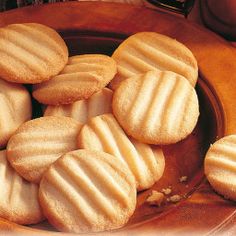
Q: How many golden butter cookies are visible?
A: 11